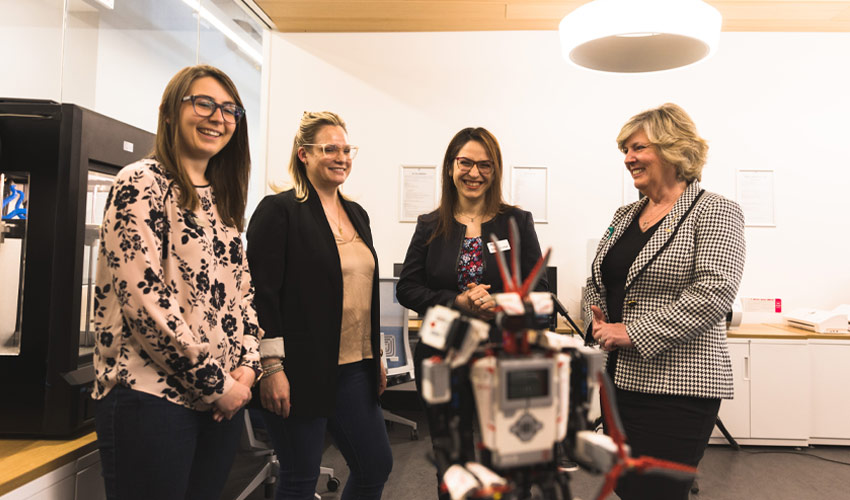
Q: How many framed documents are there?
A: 4